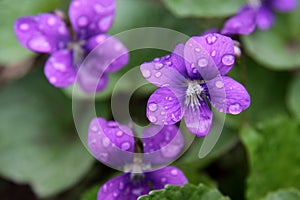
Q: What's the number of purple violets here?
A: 4